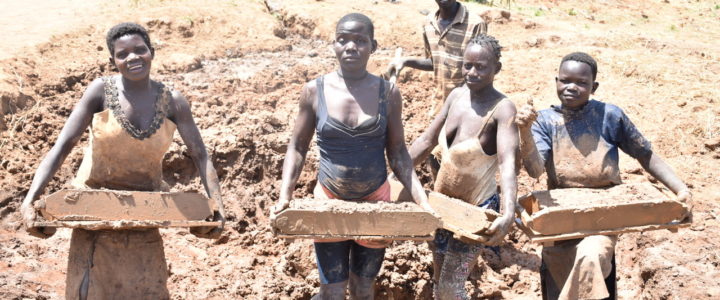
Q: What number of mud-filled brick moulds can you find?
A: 4